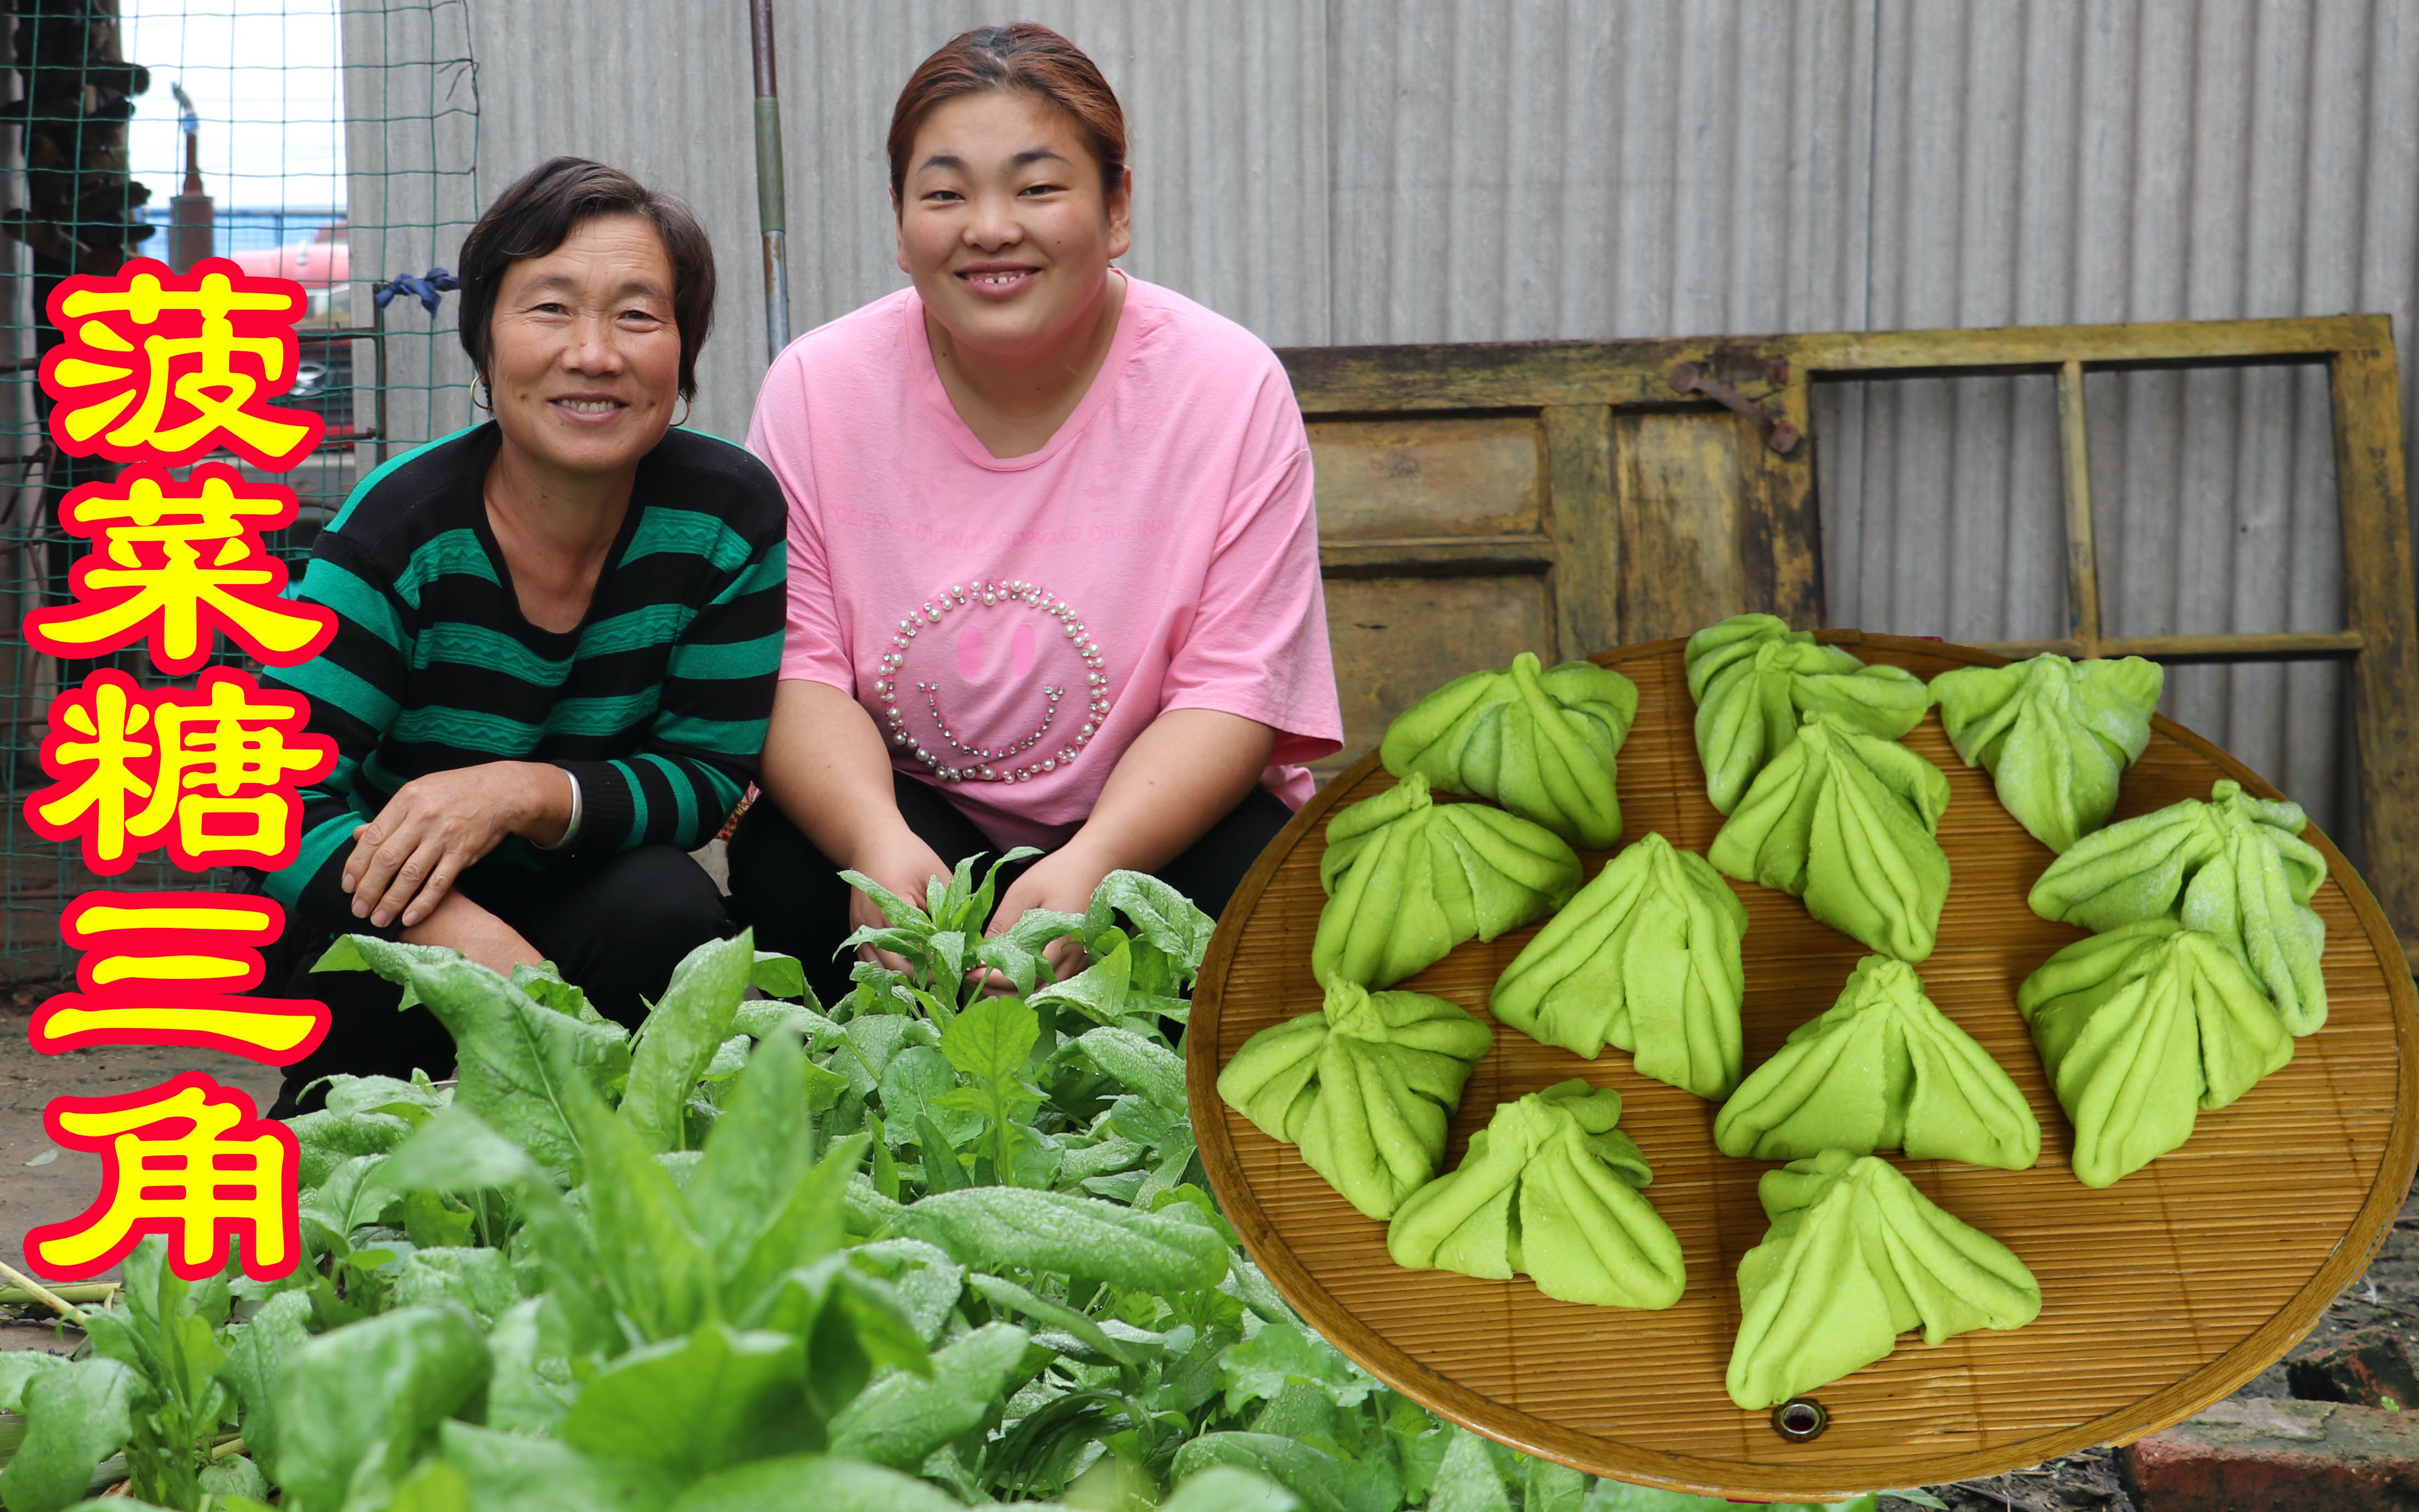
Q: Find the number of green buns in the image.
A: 12